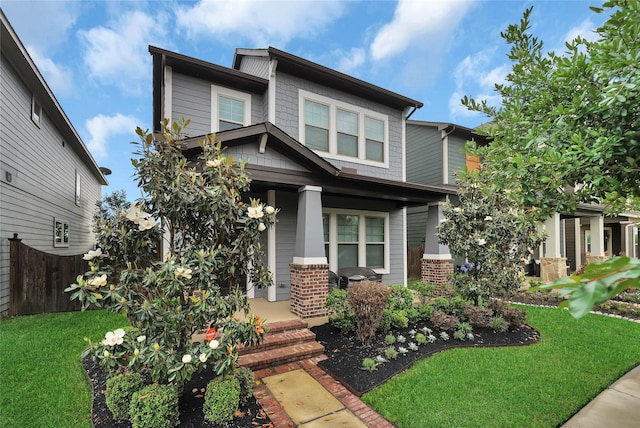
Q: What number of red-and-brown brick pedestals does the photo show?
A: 2